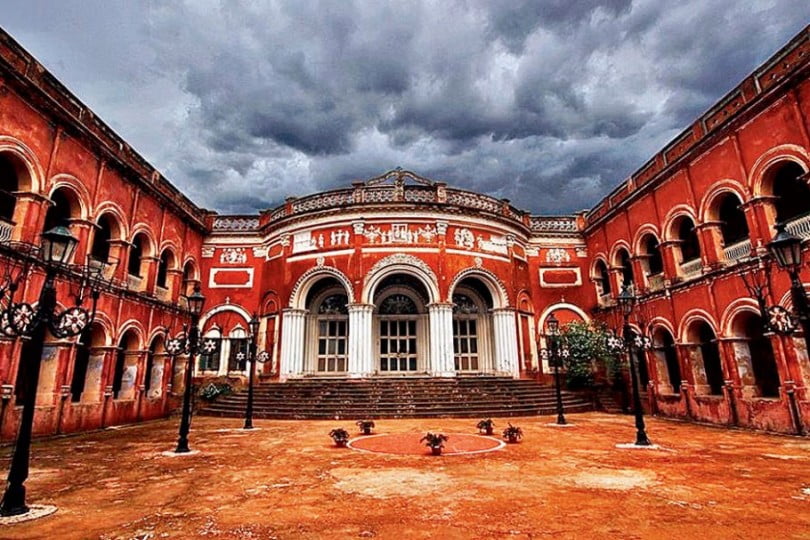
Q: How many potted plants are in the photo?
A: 5